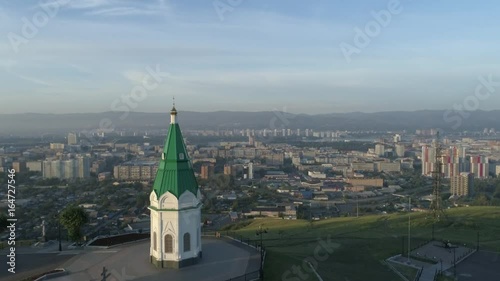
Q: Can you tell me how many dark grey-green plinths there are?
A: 1